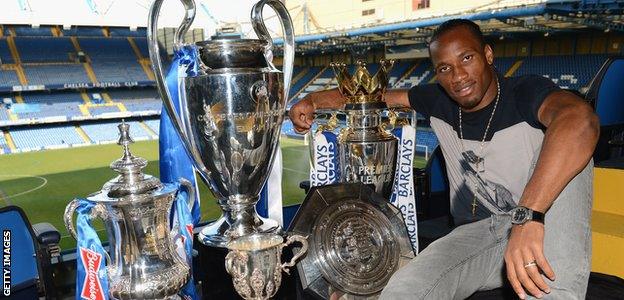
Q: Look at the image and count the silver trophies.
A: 5